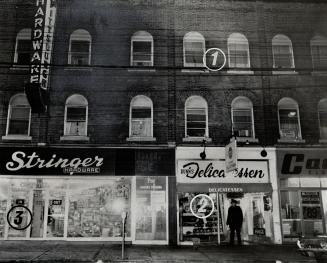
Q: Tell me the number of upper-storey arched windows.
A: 14